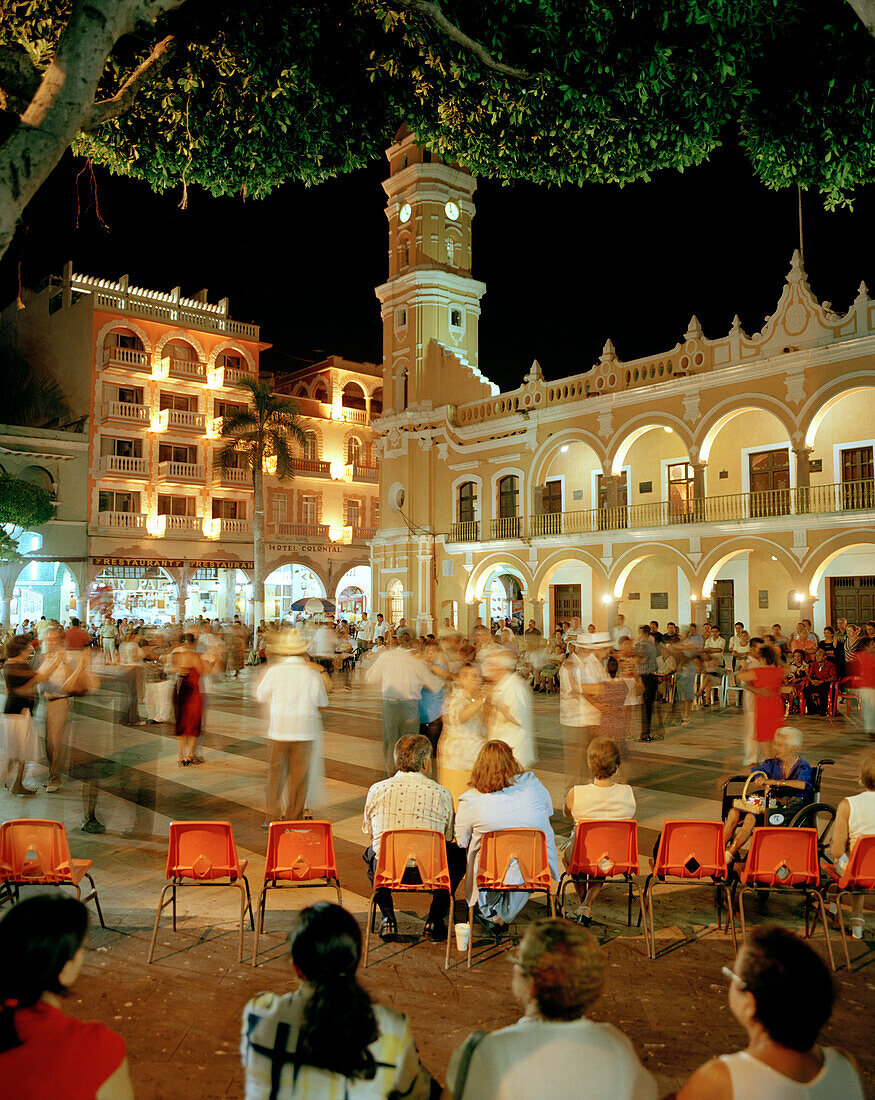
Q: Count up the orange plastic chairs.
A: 9